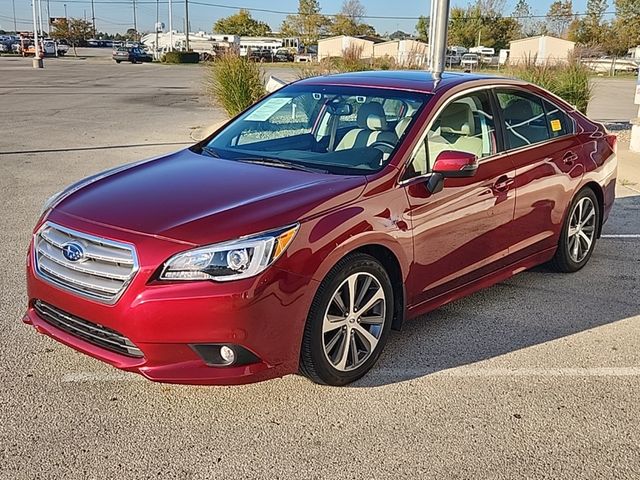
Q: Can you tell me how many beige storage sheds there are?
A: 3